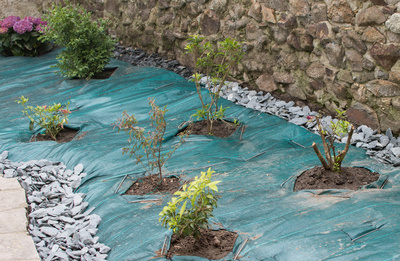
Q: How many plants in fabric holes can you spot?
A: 6